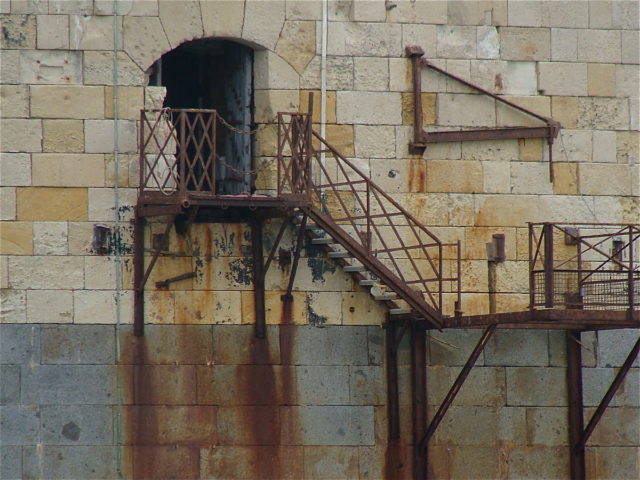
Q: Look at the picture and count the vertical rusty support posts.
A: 5